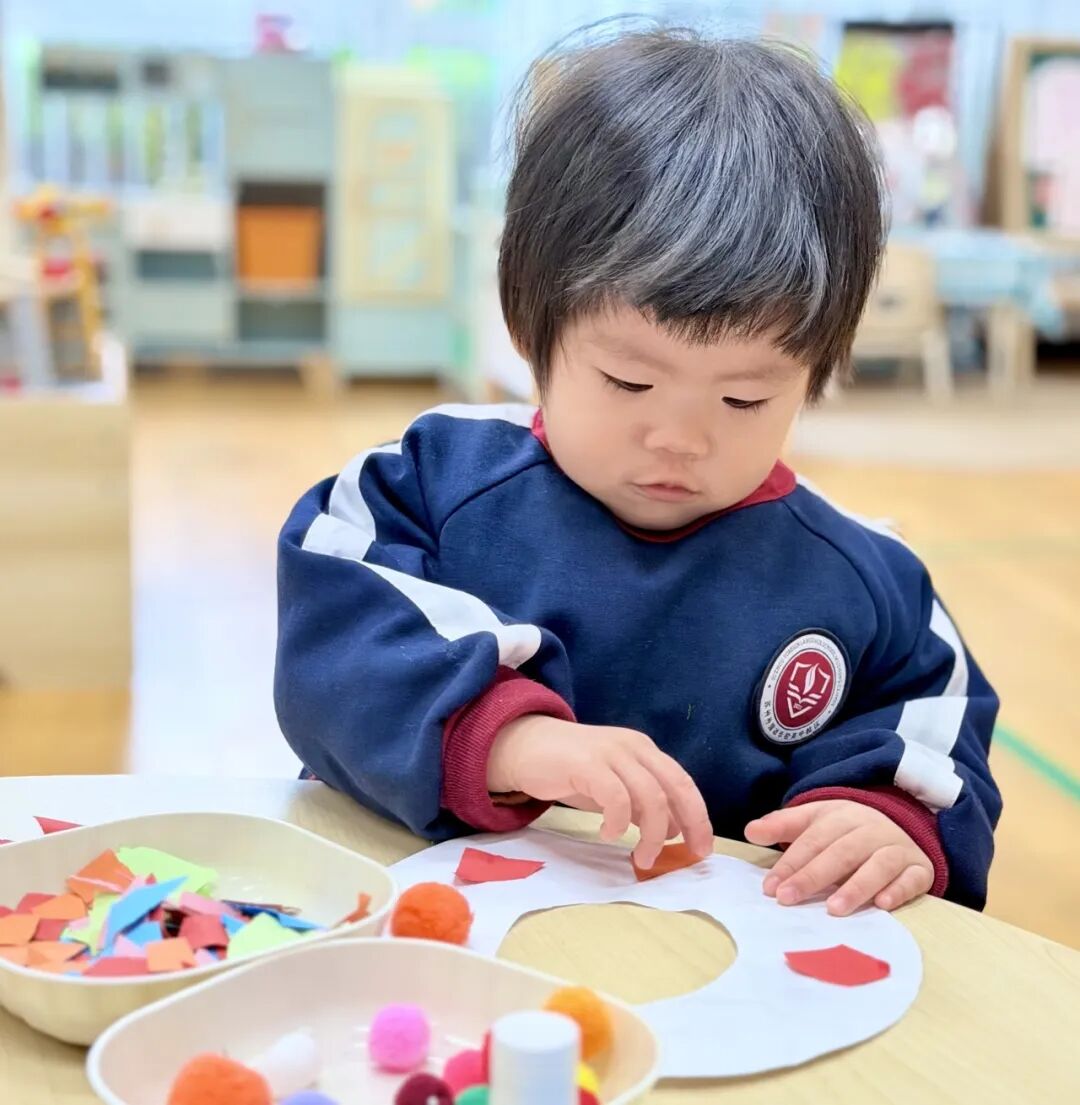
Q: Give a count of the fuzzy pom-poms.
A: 12